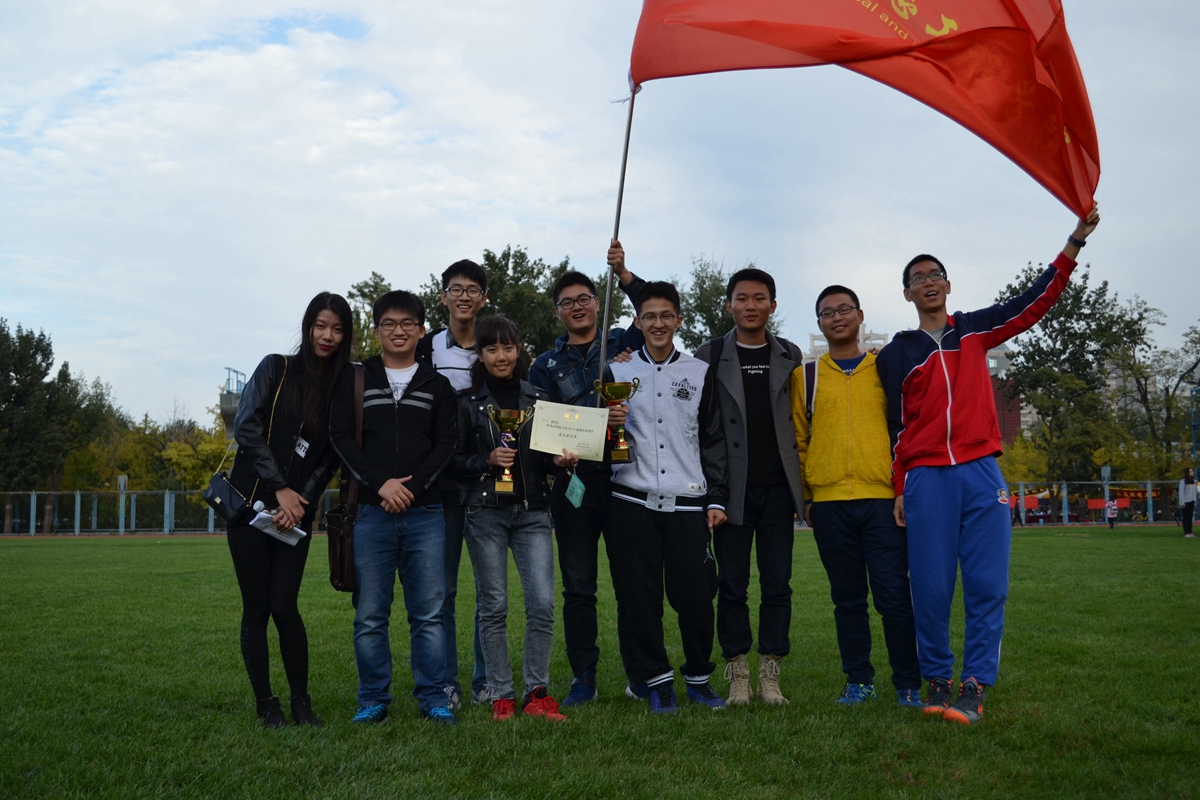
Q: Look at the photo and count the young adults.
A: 9